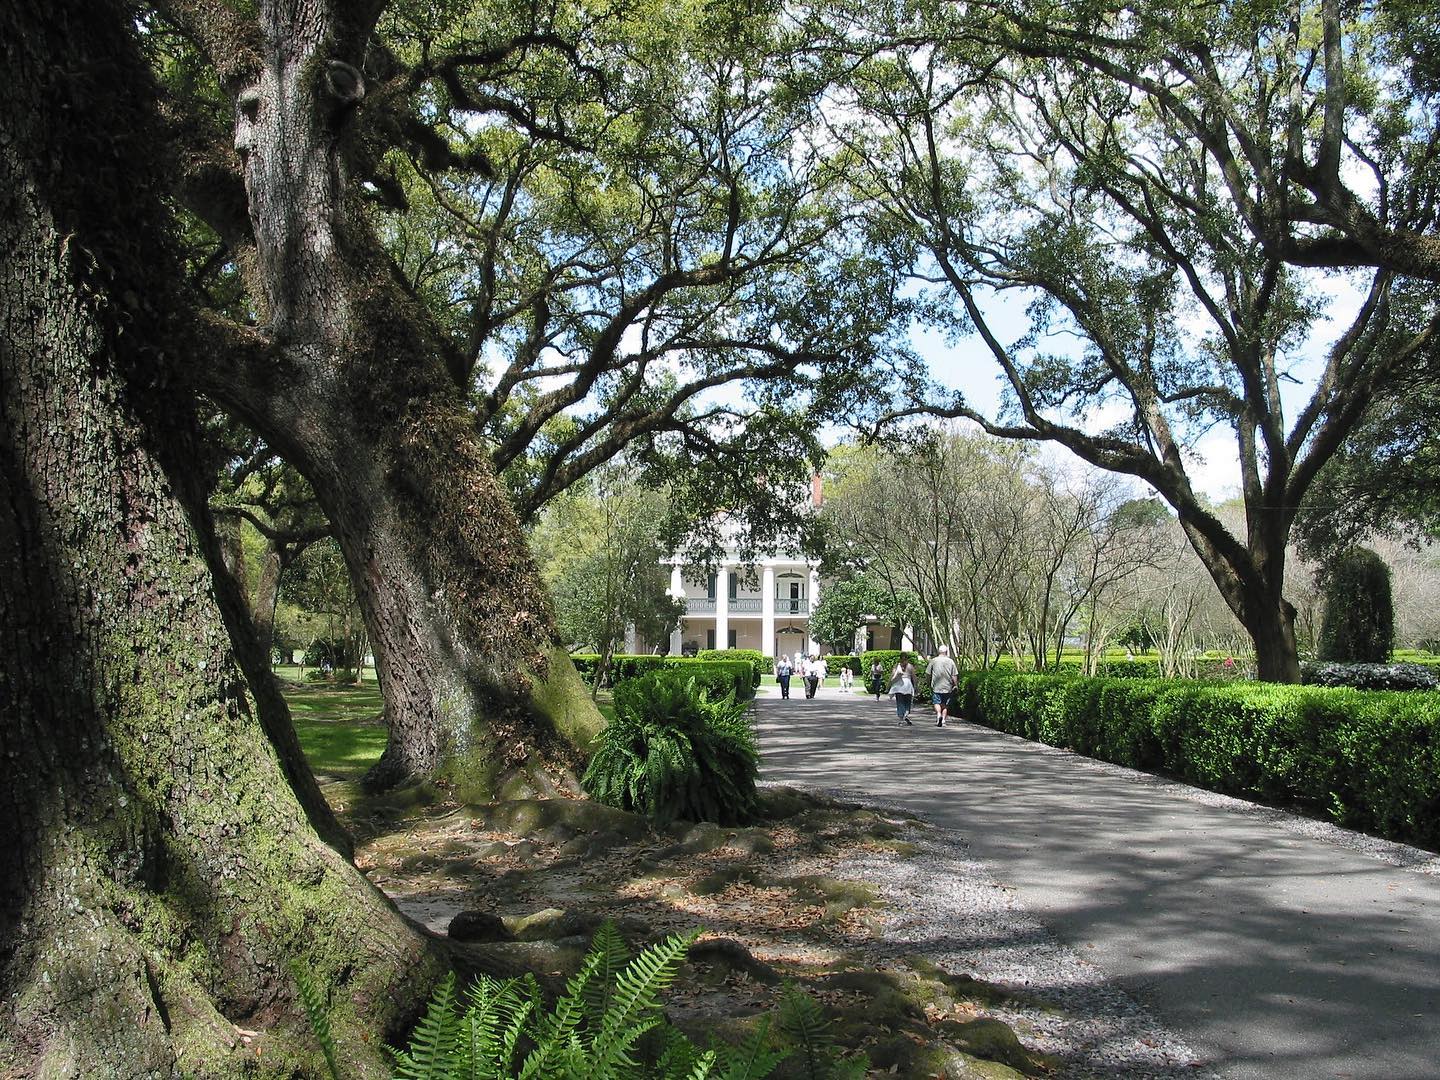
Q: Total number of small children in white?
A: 2